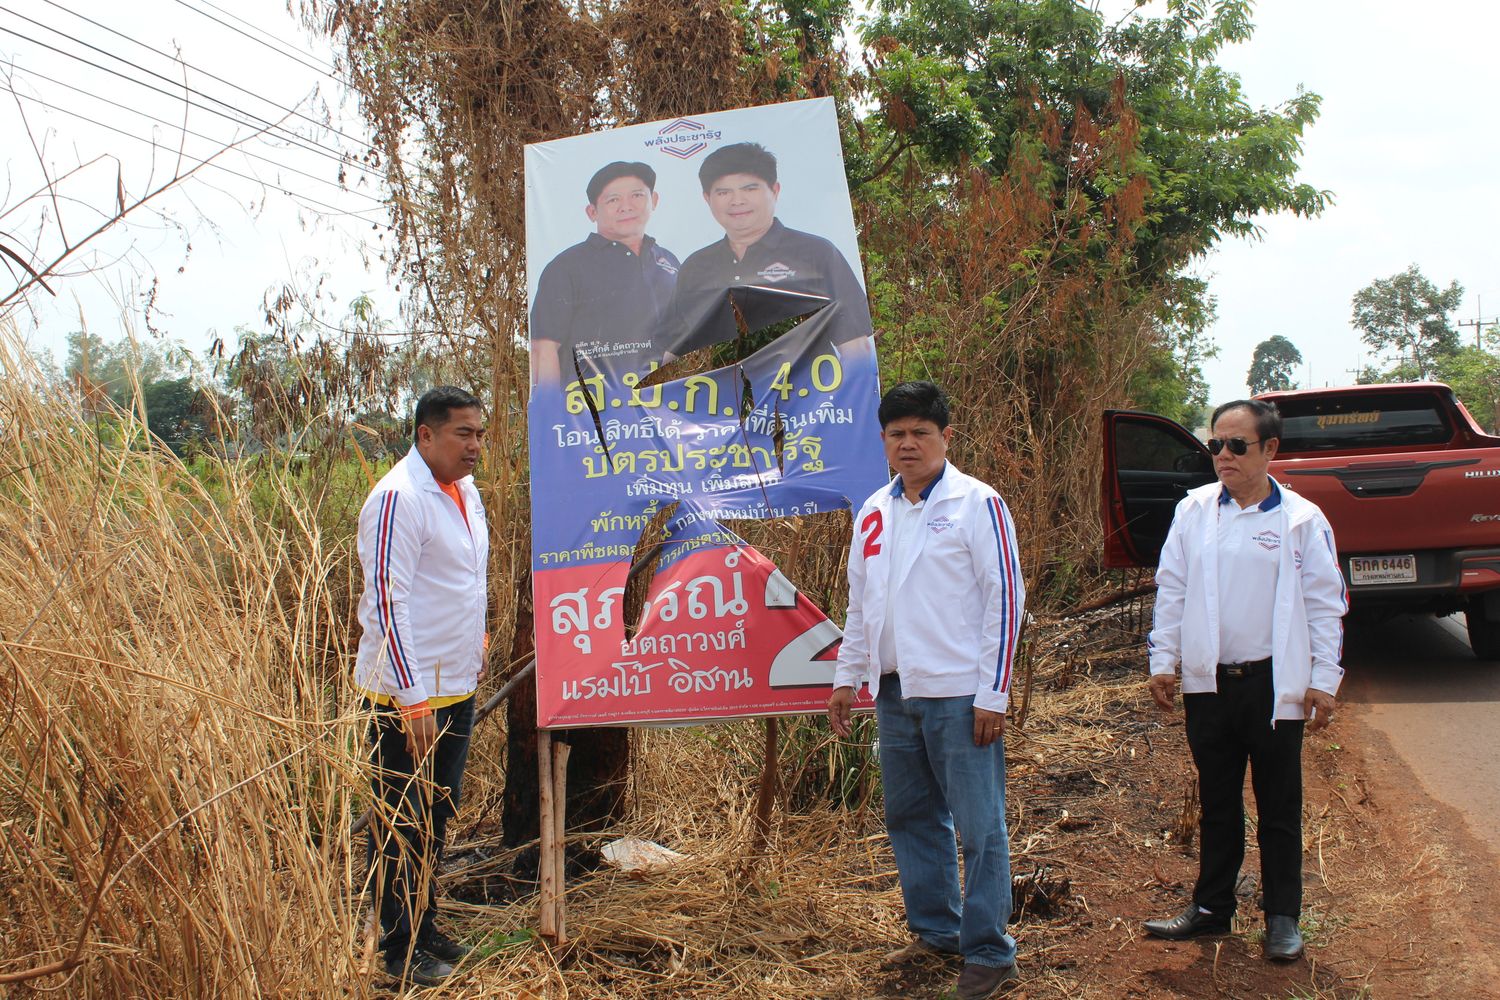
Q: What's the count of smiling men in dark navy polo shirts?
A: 2